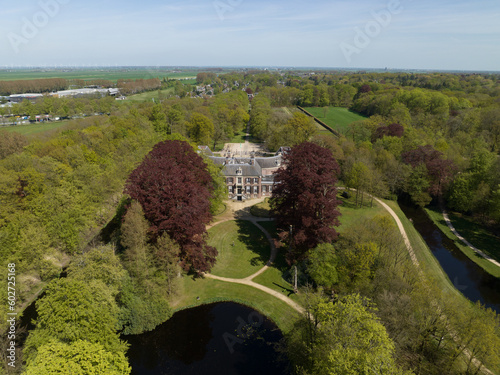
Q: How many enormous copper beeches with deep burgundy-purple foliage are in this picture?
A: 2